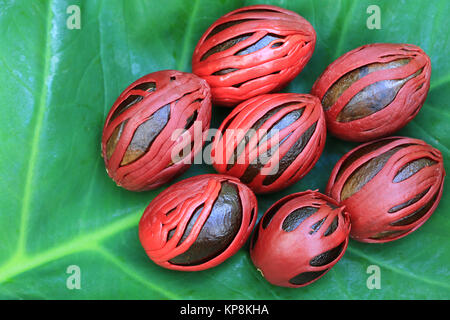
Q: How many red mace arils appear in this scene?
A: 7